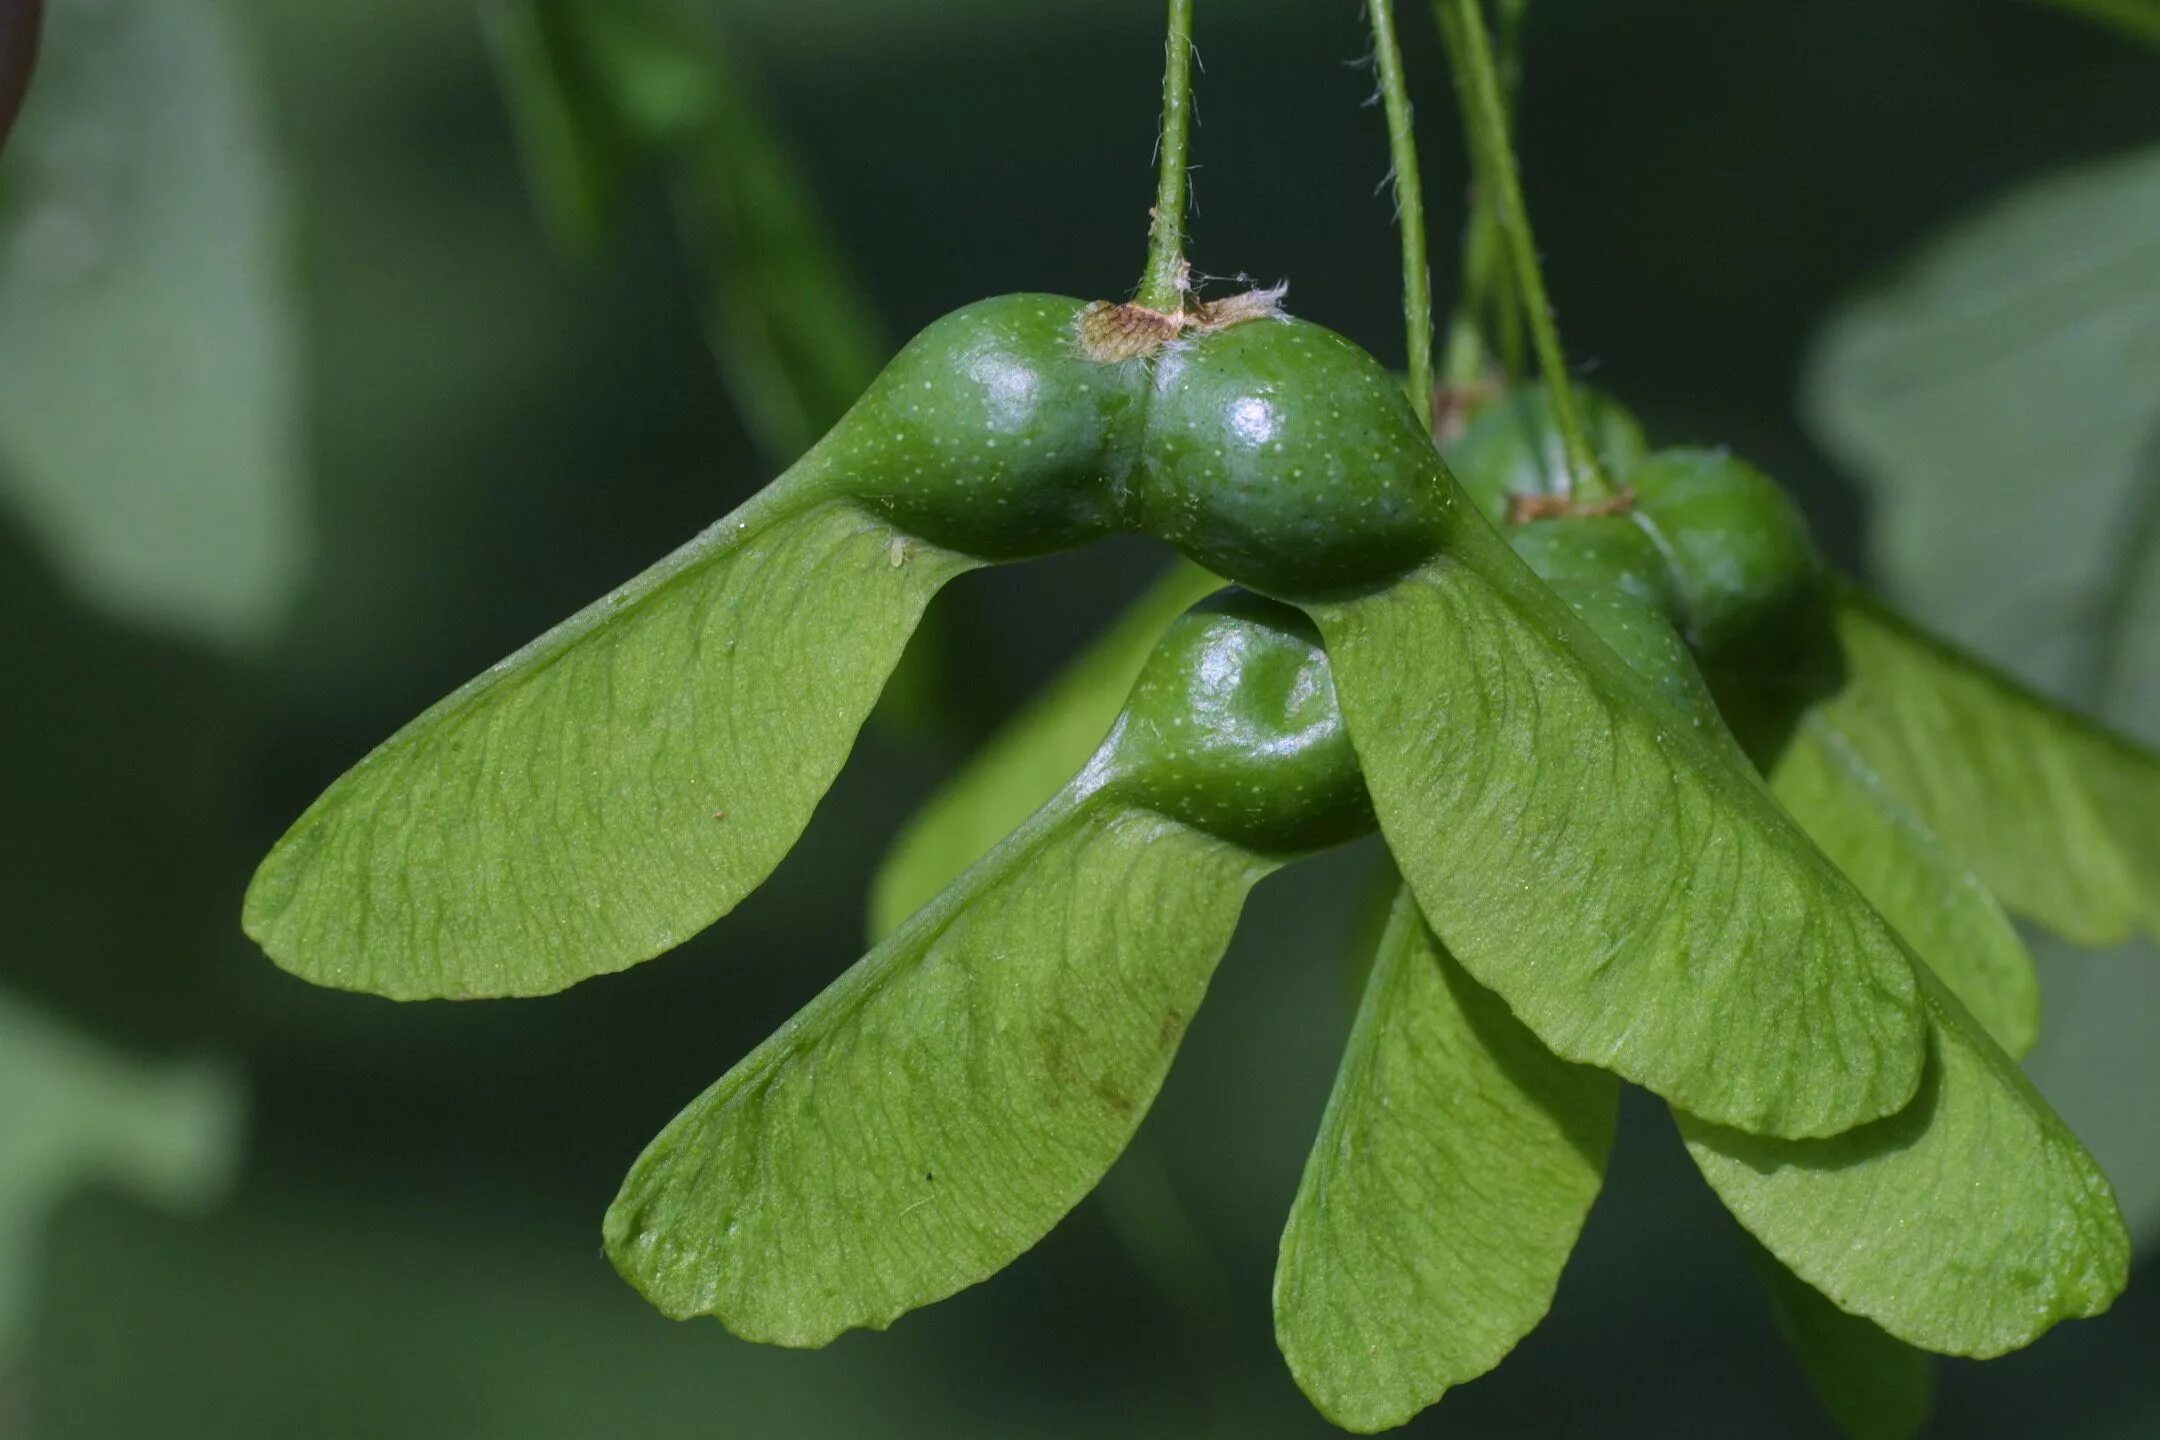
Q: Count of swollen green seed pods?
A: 6